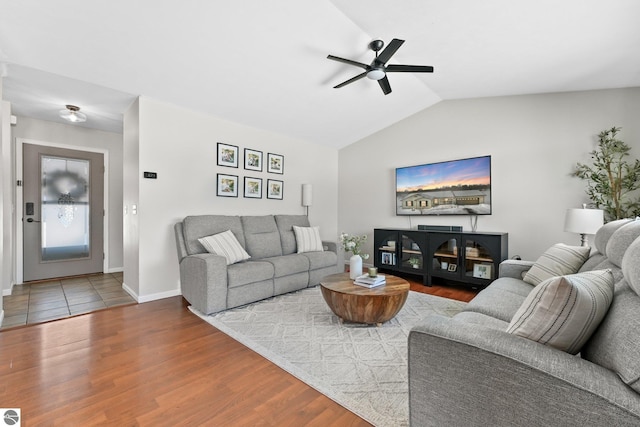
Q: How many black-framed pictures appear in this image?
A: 6